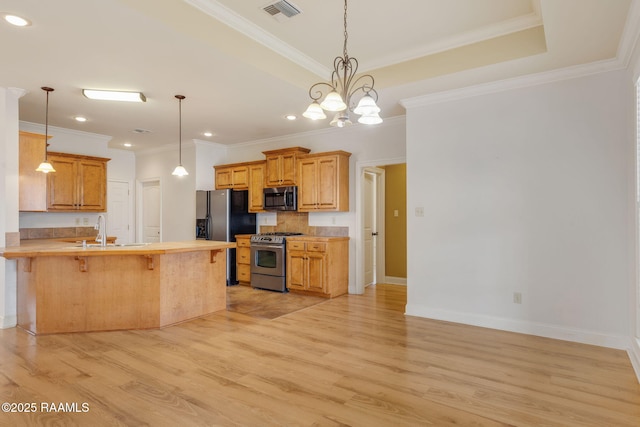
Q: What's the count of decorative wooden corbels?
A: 4